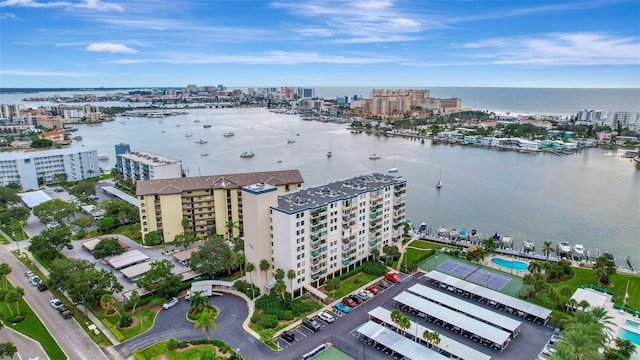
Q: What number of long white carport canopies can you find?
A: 5